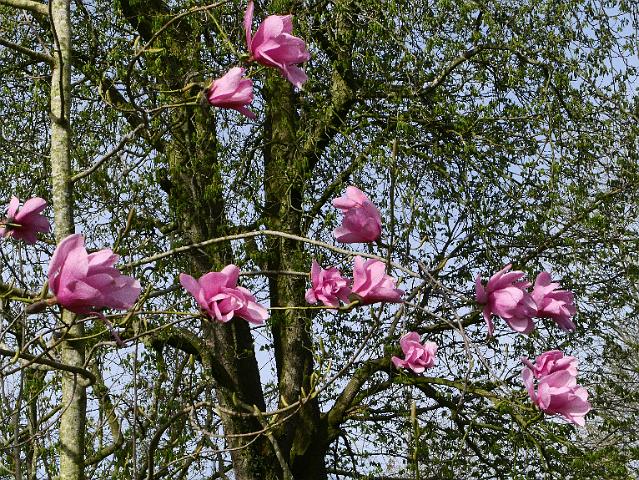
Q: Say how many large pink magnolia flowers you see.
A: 13